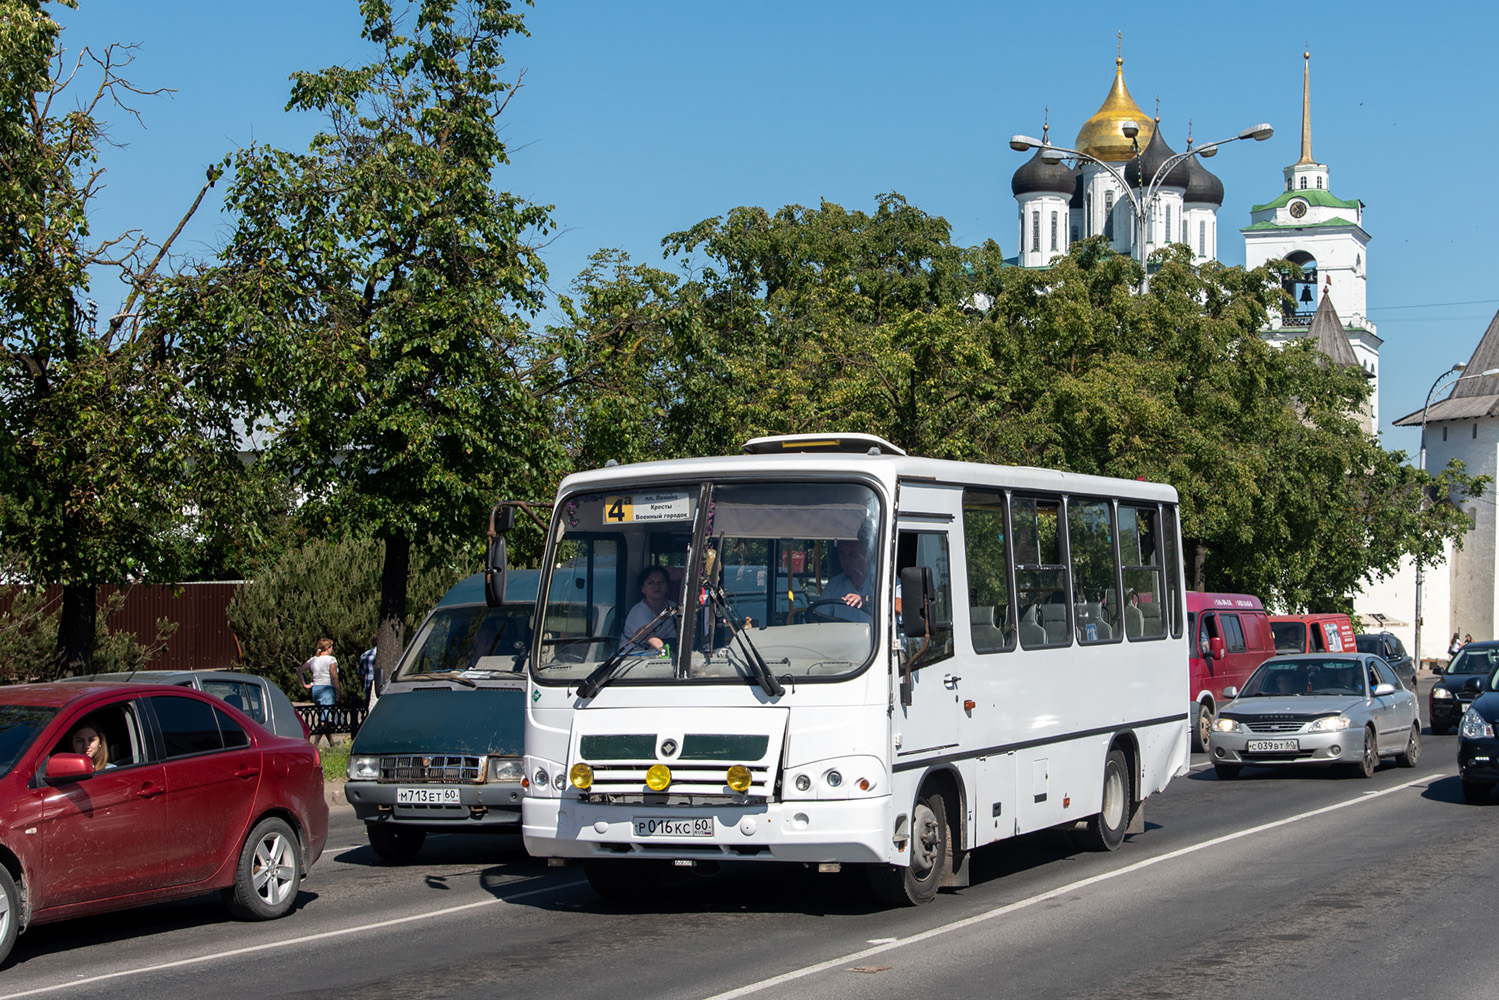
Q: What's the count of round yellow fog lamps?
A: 3